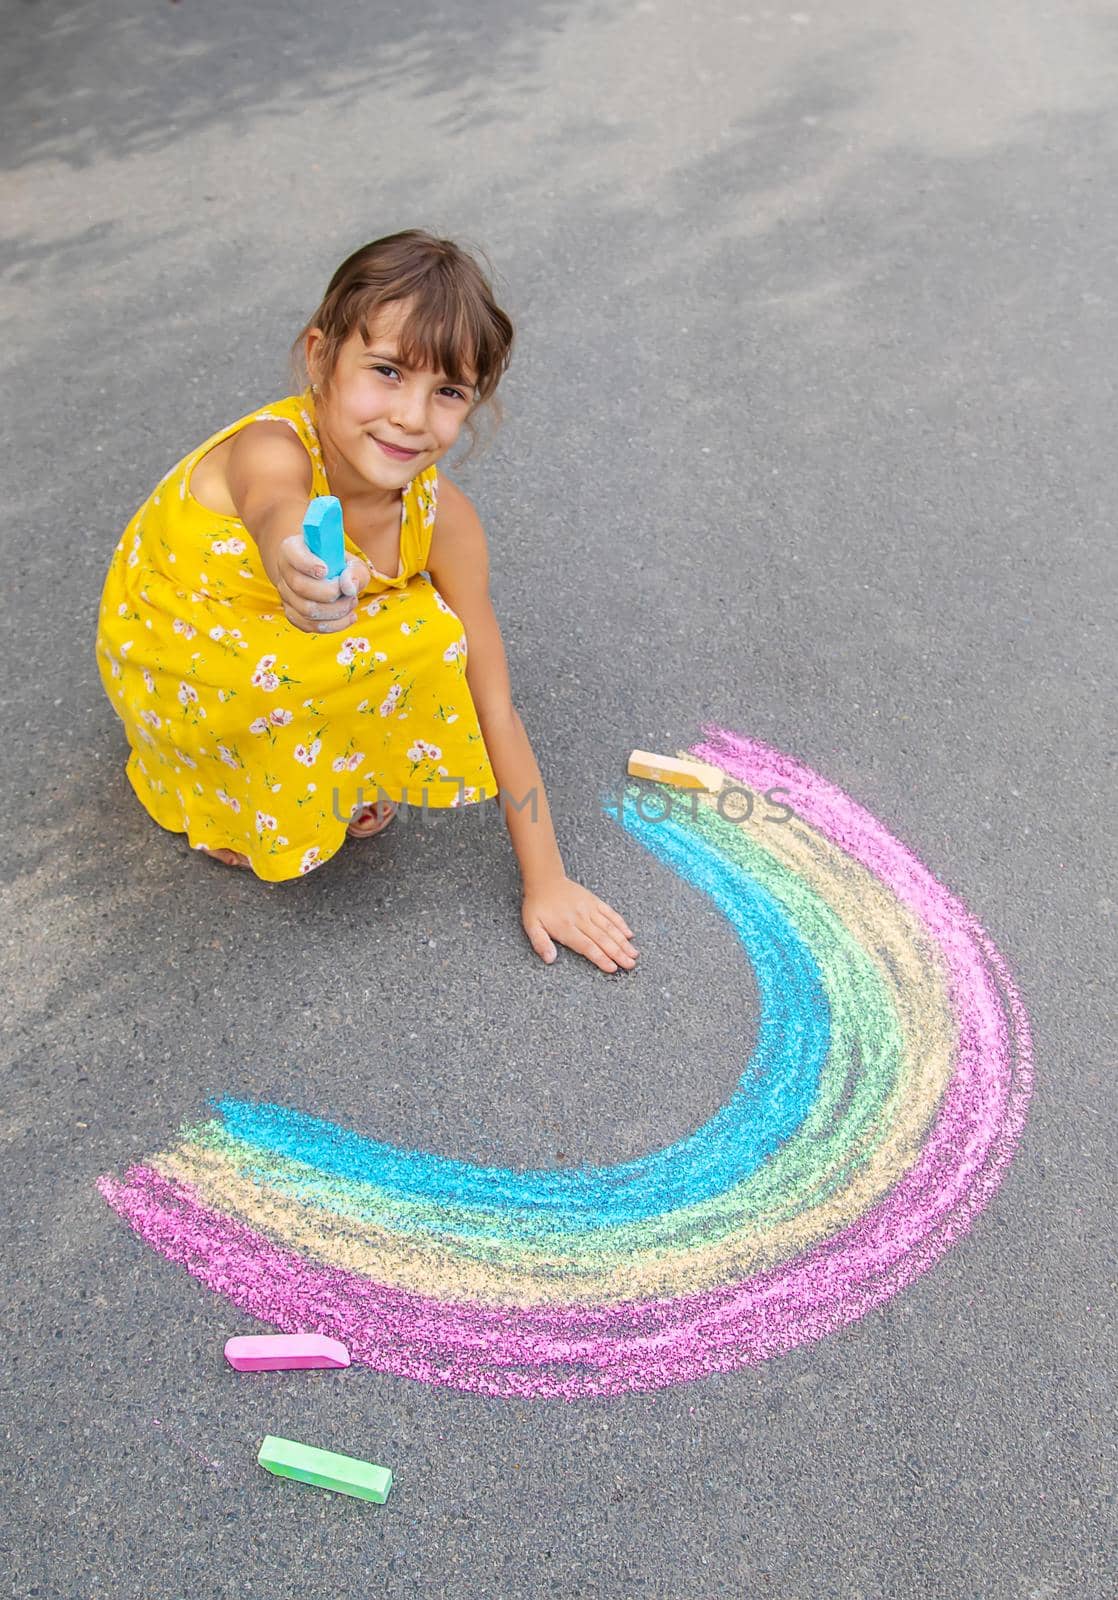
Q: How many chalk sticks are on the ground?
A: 3